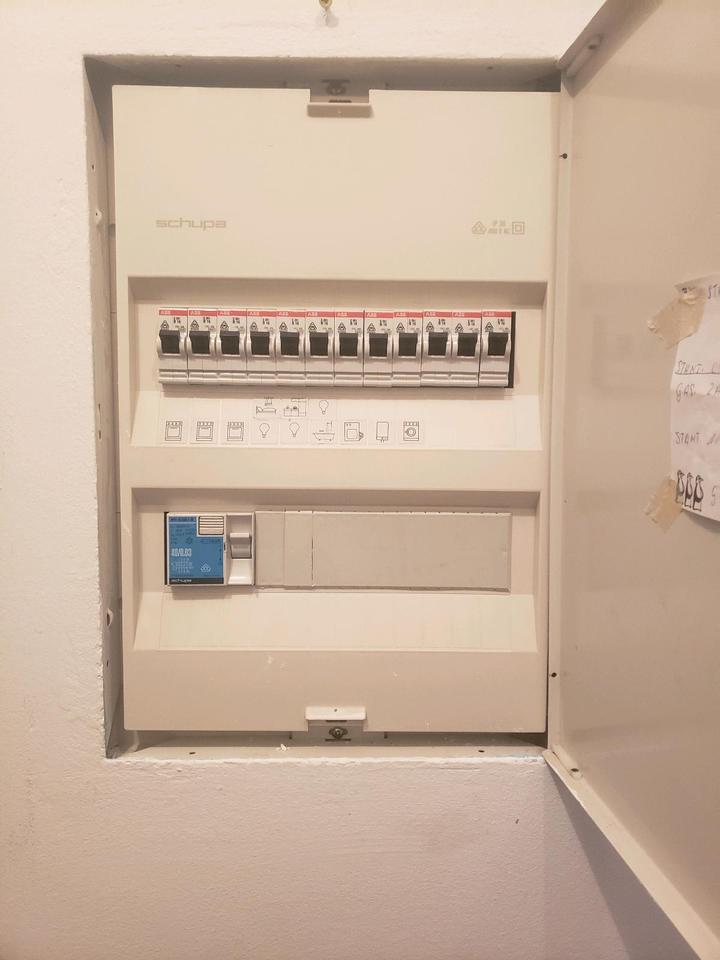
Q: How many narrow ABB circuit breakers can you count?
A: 12